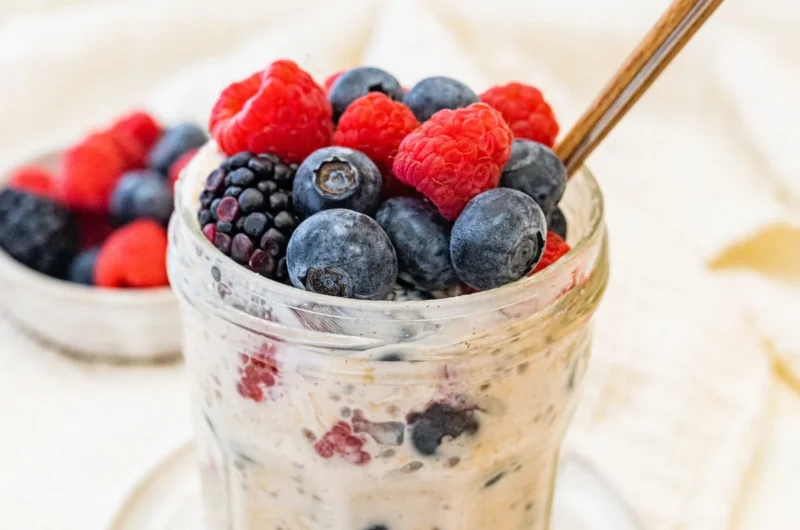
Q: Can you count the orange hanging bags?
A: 0